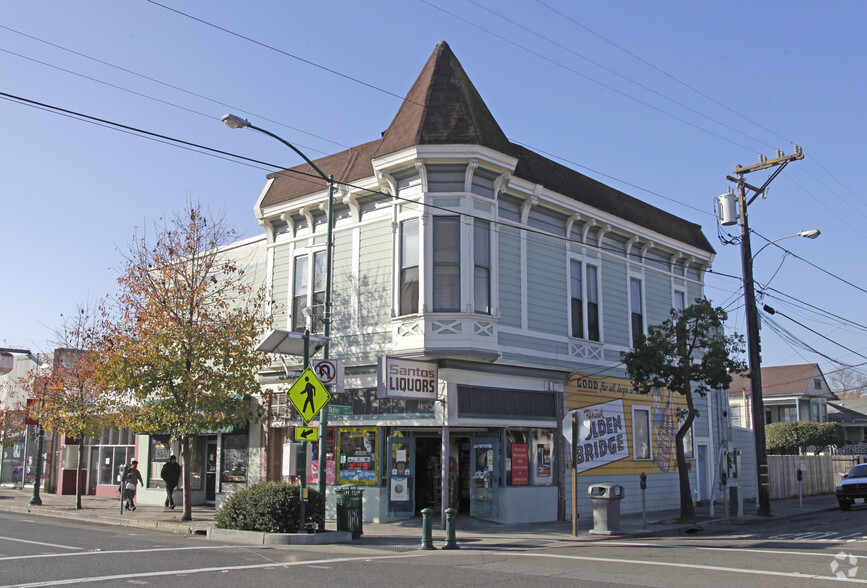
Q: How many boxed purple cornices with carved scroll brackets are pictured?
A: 0